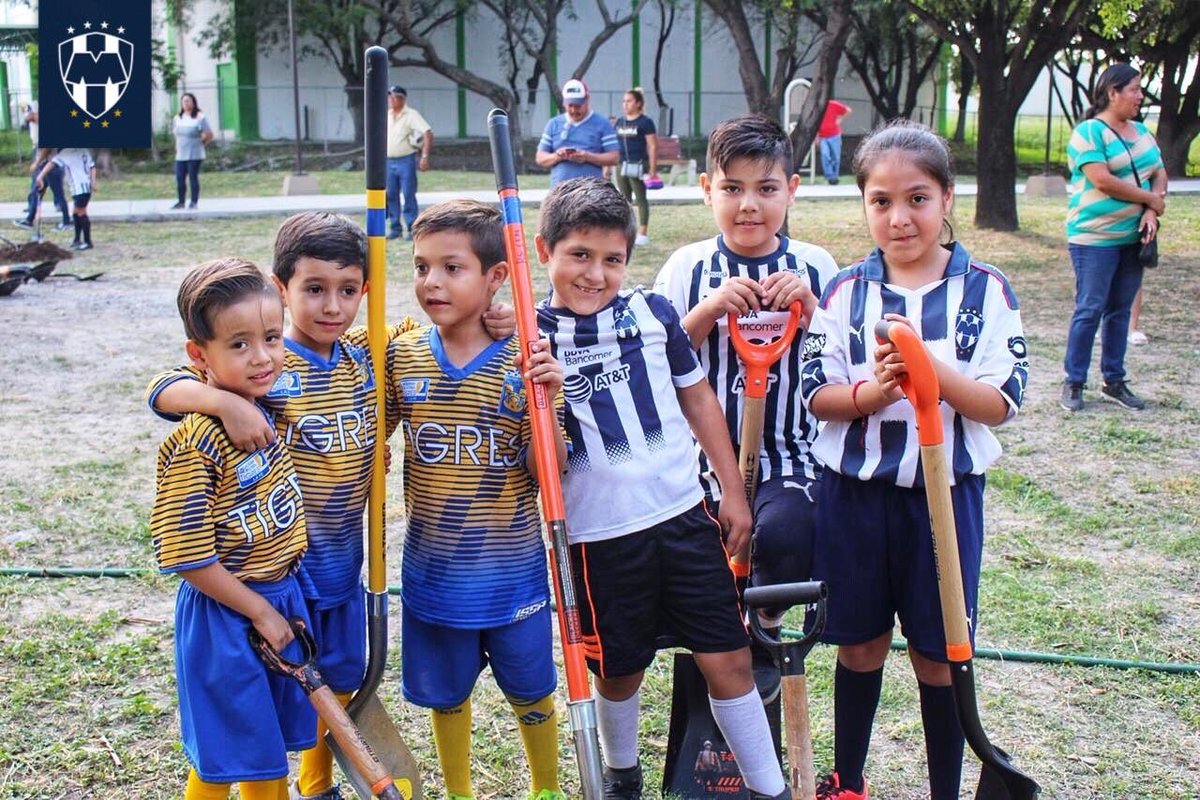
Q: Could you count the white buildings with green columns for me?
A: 1